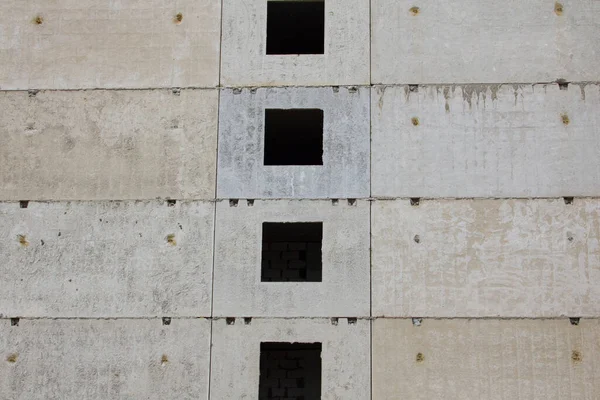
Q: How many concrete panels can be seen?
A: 12